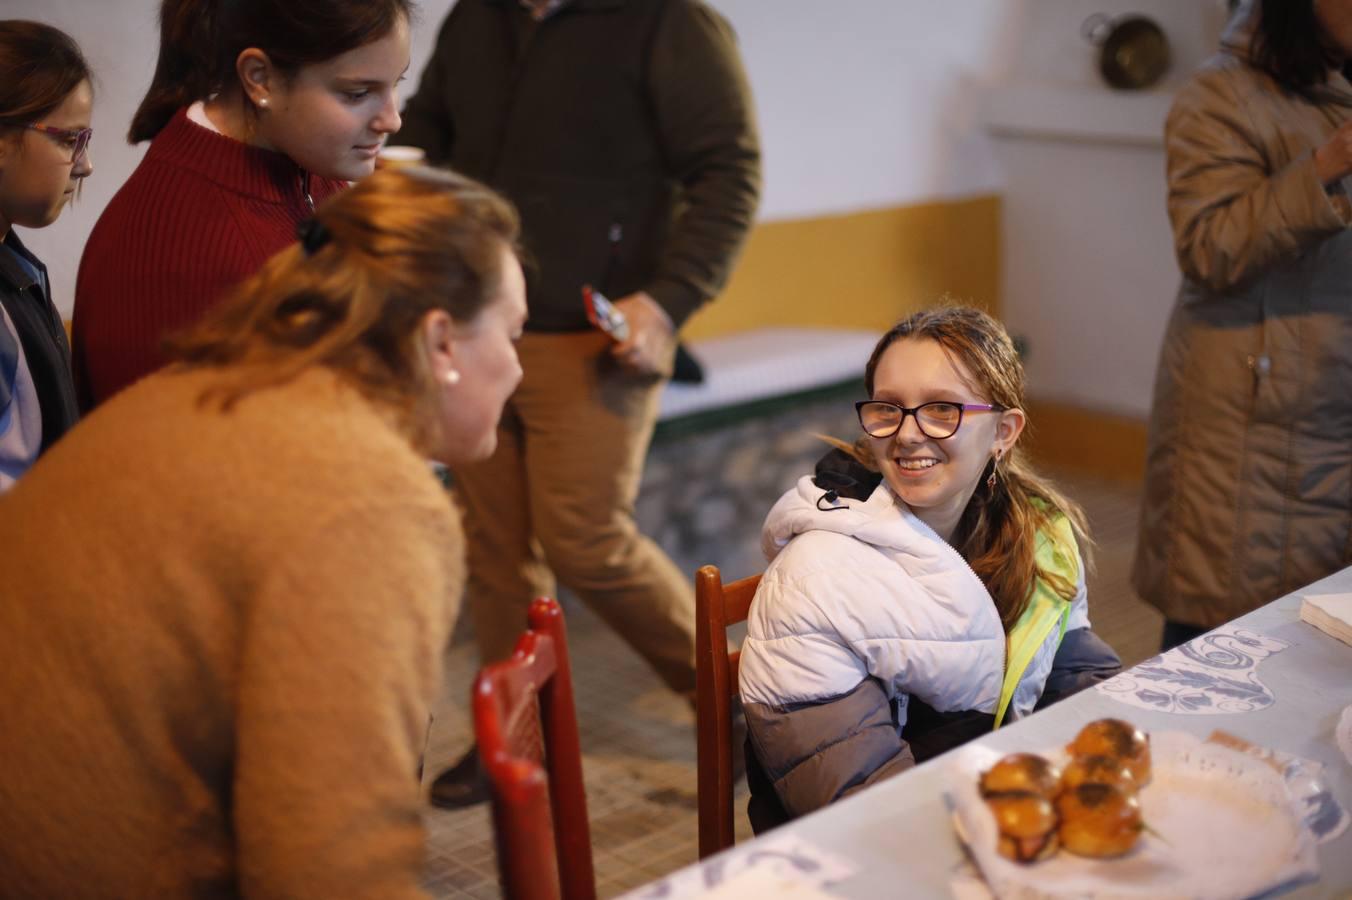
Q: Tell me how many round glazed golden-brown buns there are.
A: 5